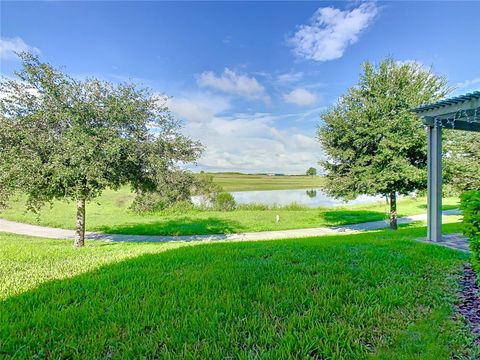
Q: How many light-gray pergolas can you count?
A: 1